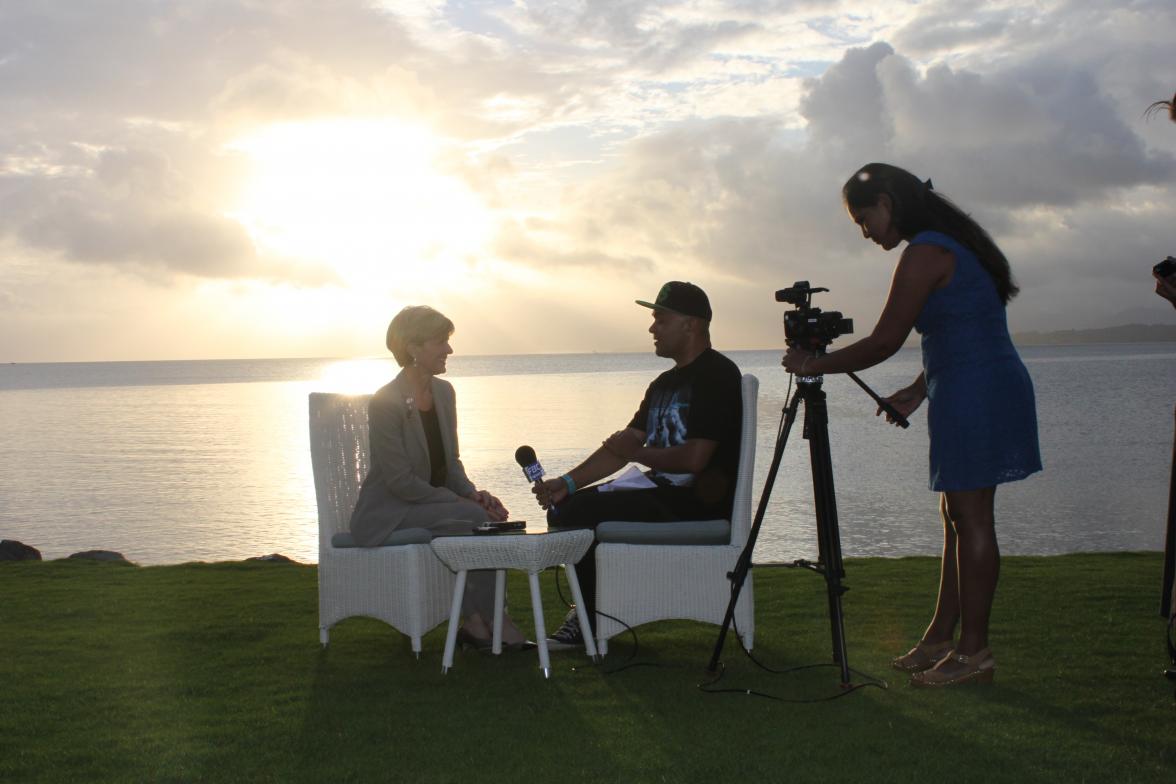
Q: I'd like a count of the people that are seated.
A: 2